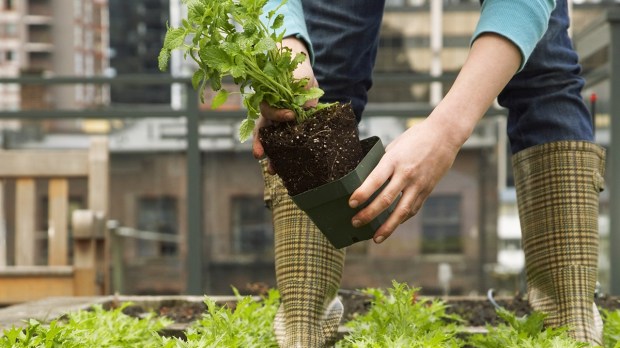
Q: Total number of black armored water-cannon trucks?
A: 0